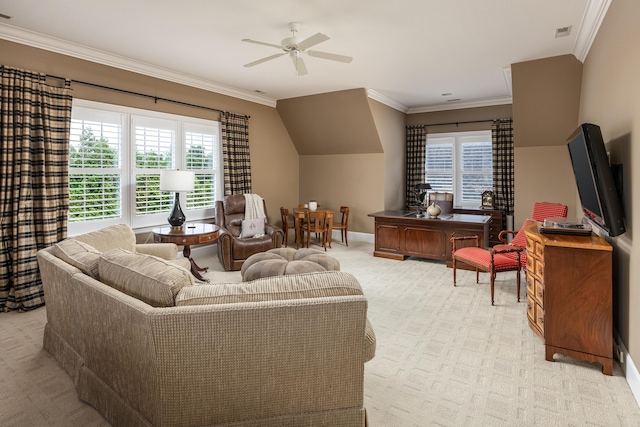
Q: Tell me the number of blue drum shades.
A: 0